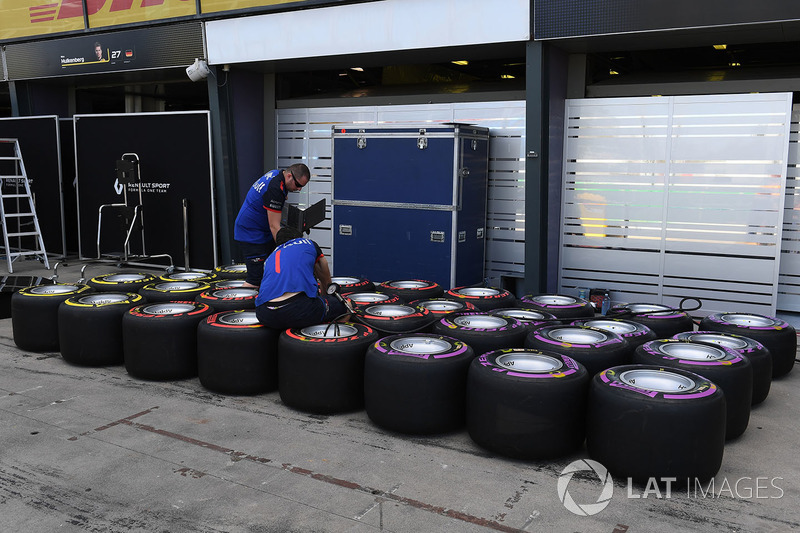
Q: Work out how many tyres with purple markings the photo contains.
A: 12